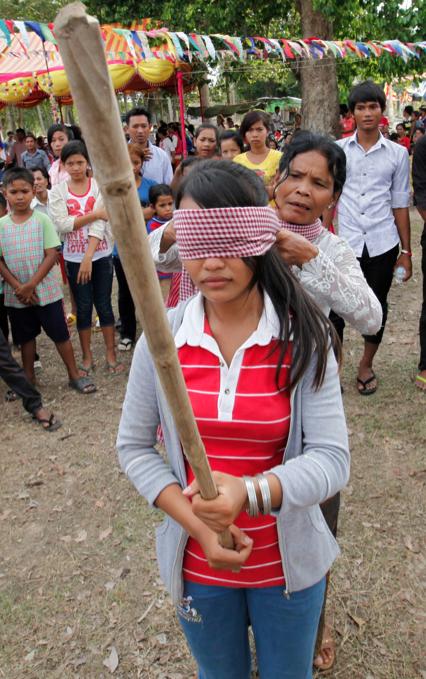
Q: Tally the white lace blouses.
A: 1